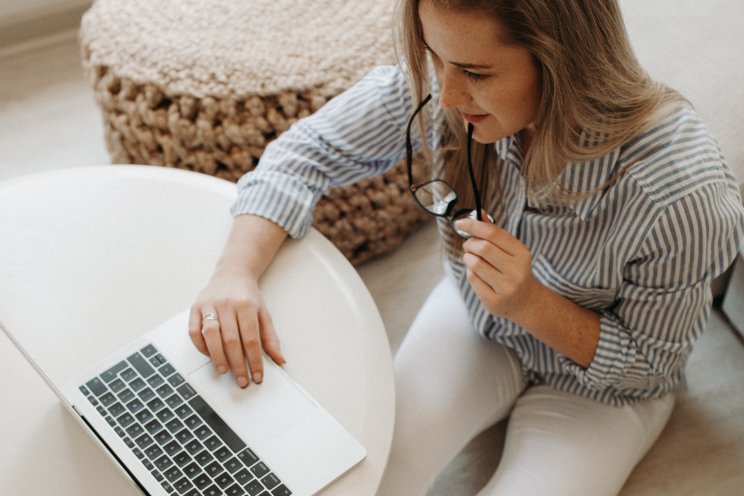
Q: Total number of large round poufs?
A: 1